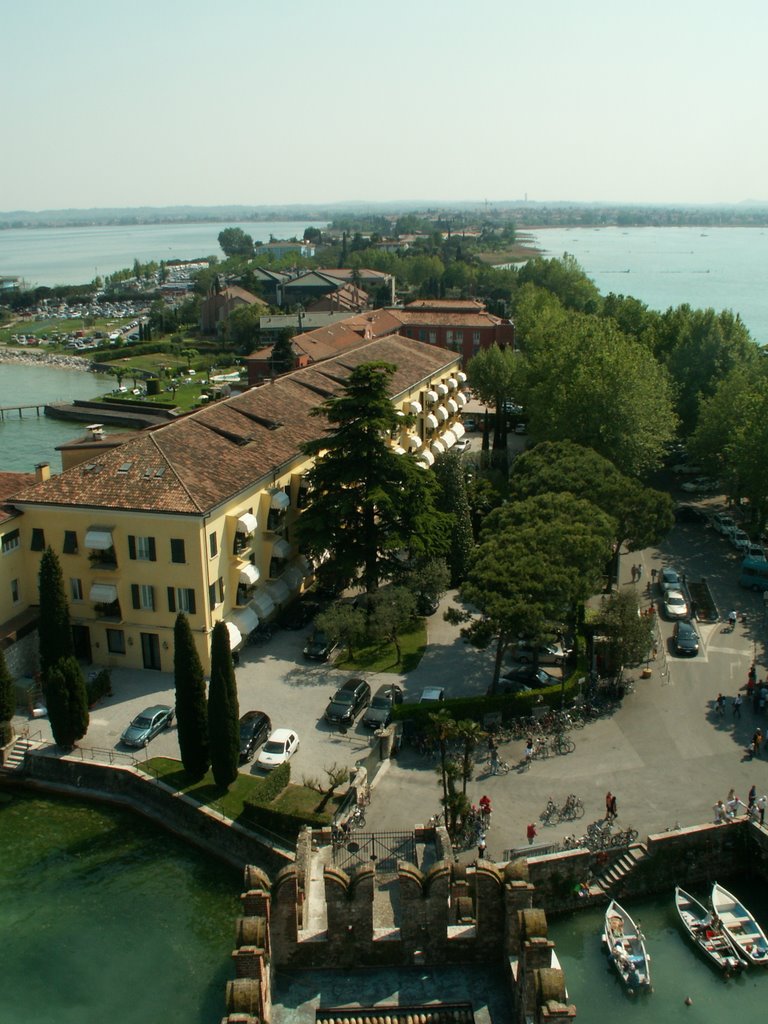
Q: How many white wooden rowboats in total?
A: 3